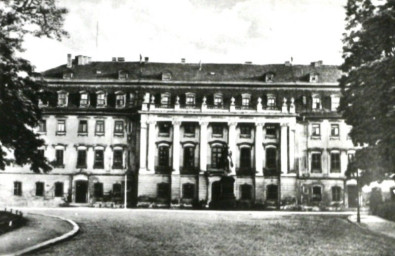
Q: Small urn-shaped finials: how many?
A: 8